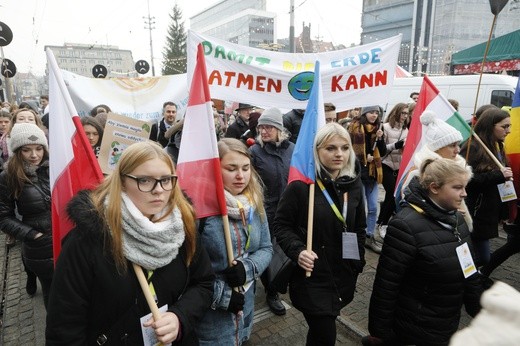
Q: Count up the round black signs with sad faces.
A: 4